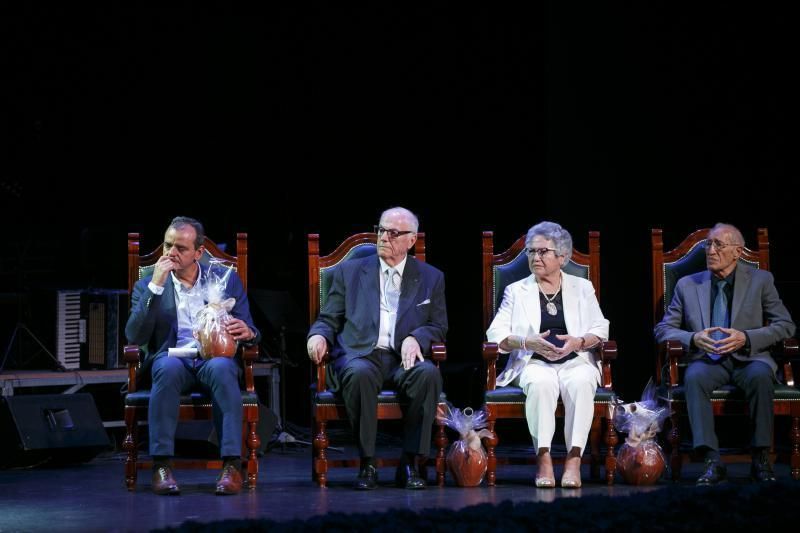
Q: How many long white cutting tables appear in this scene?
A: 0